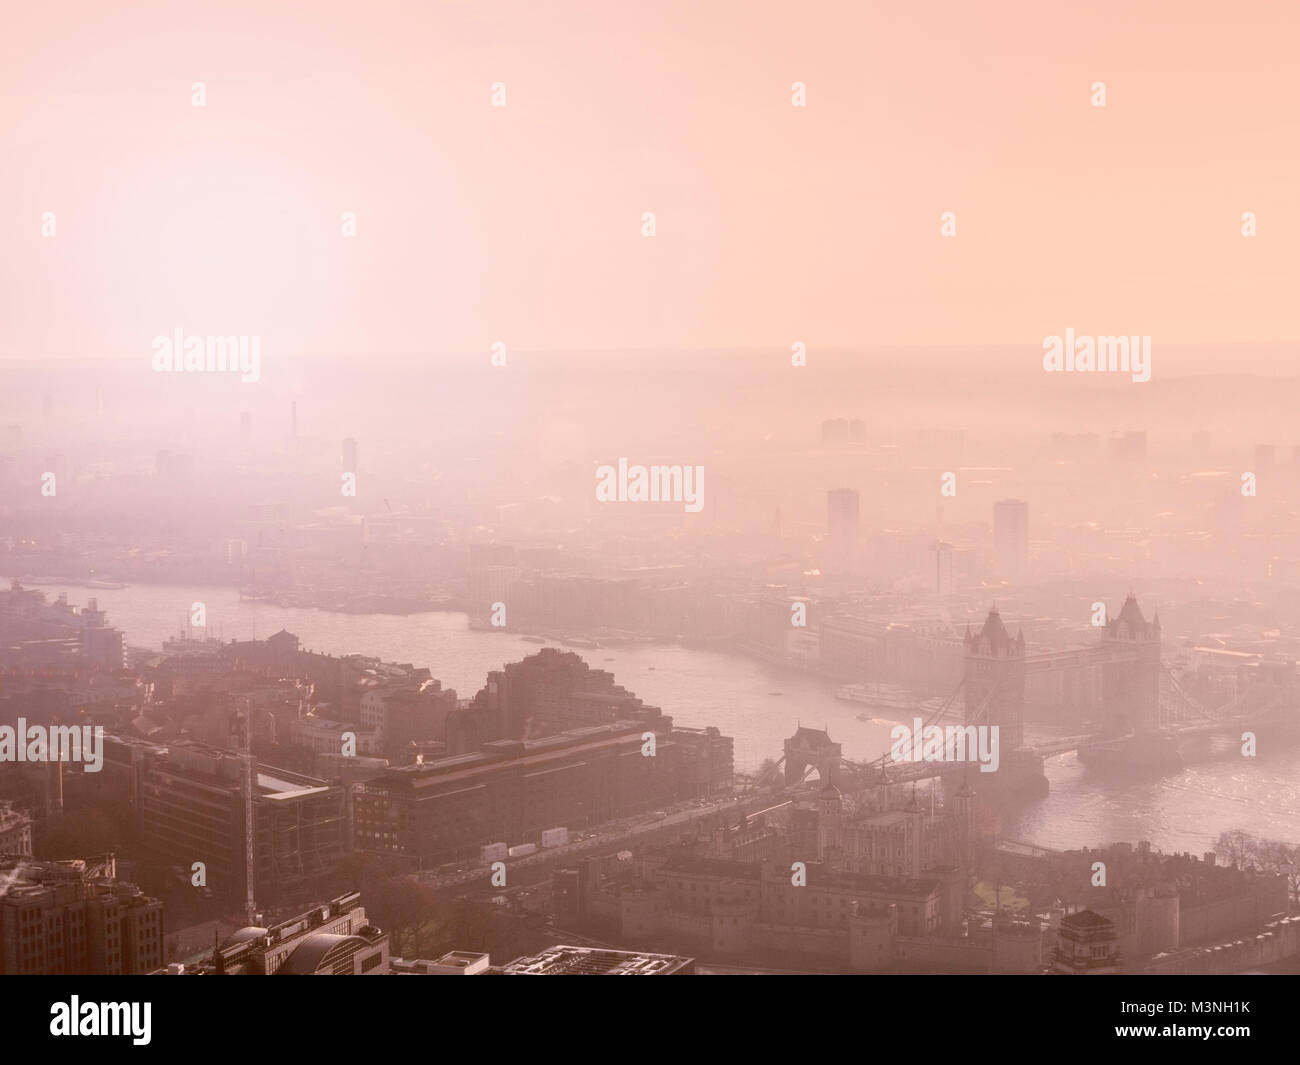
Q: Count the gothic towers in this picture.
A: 2